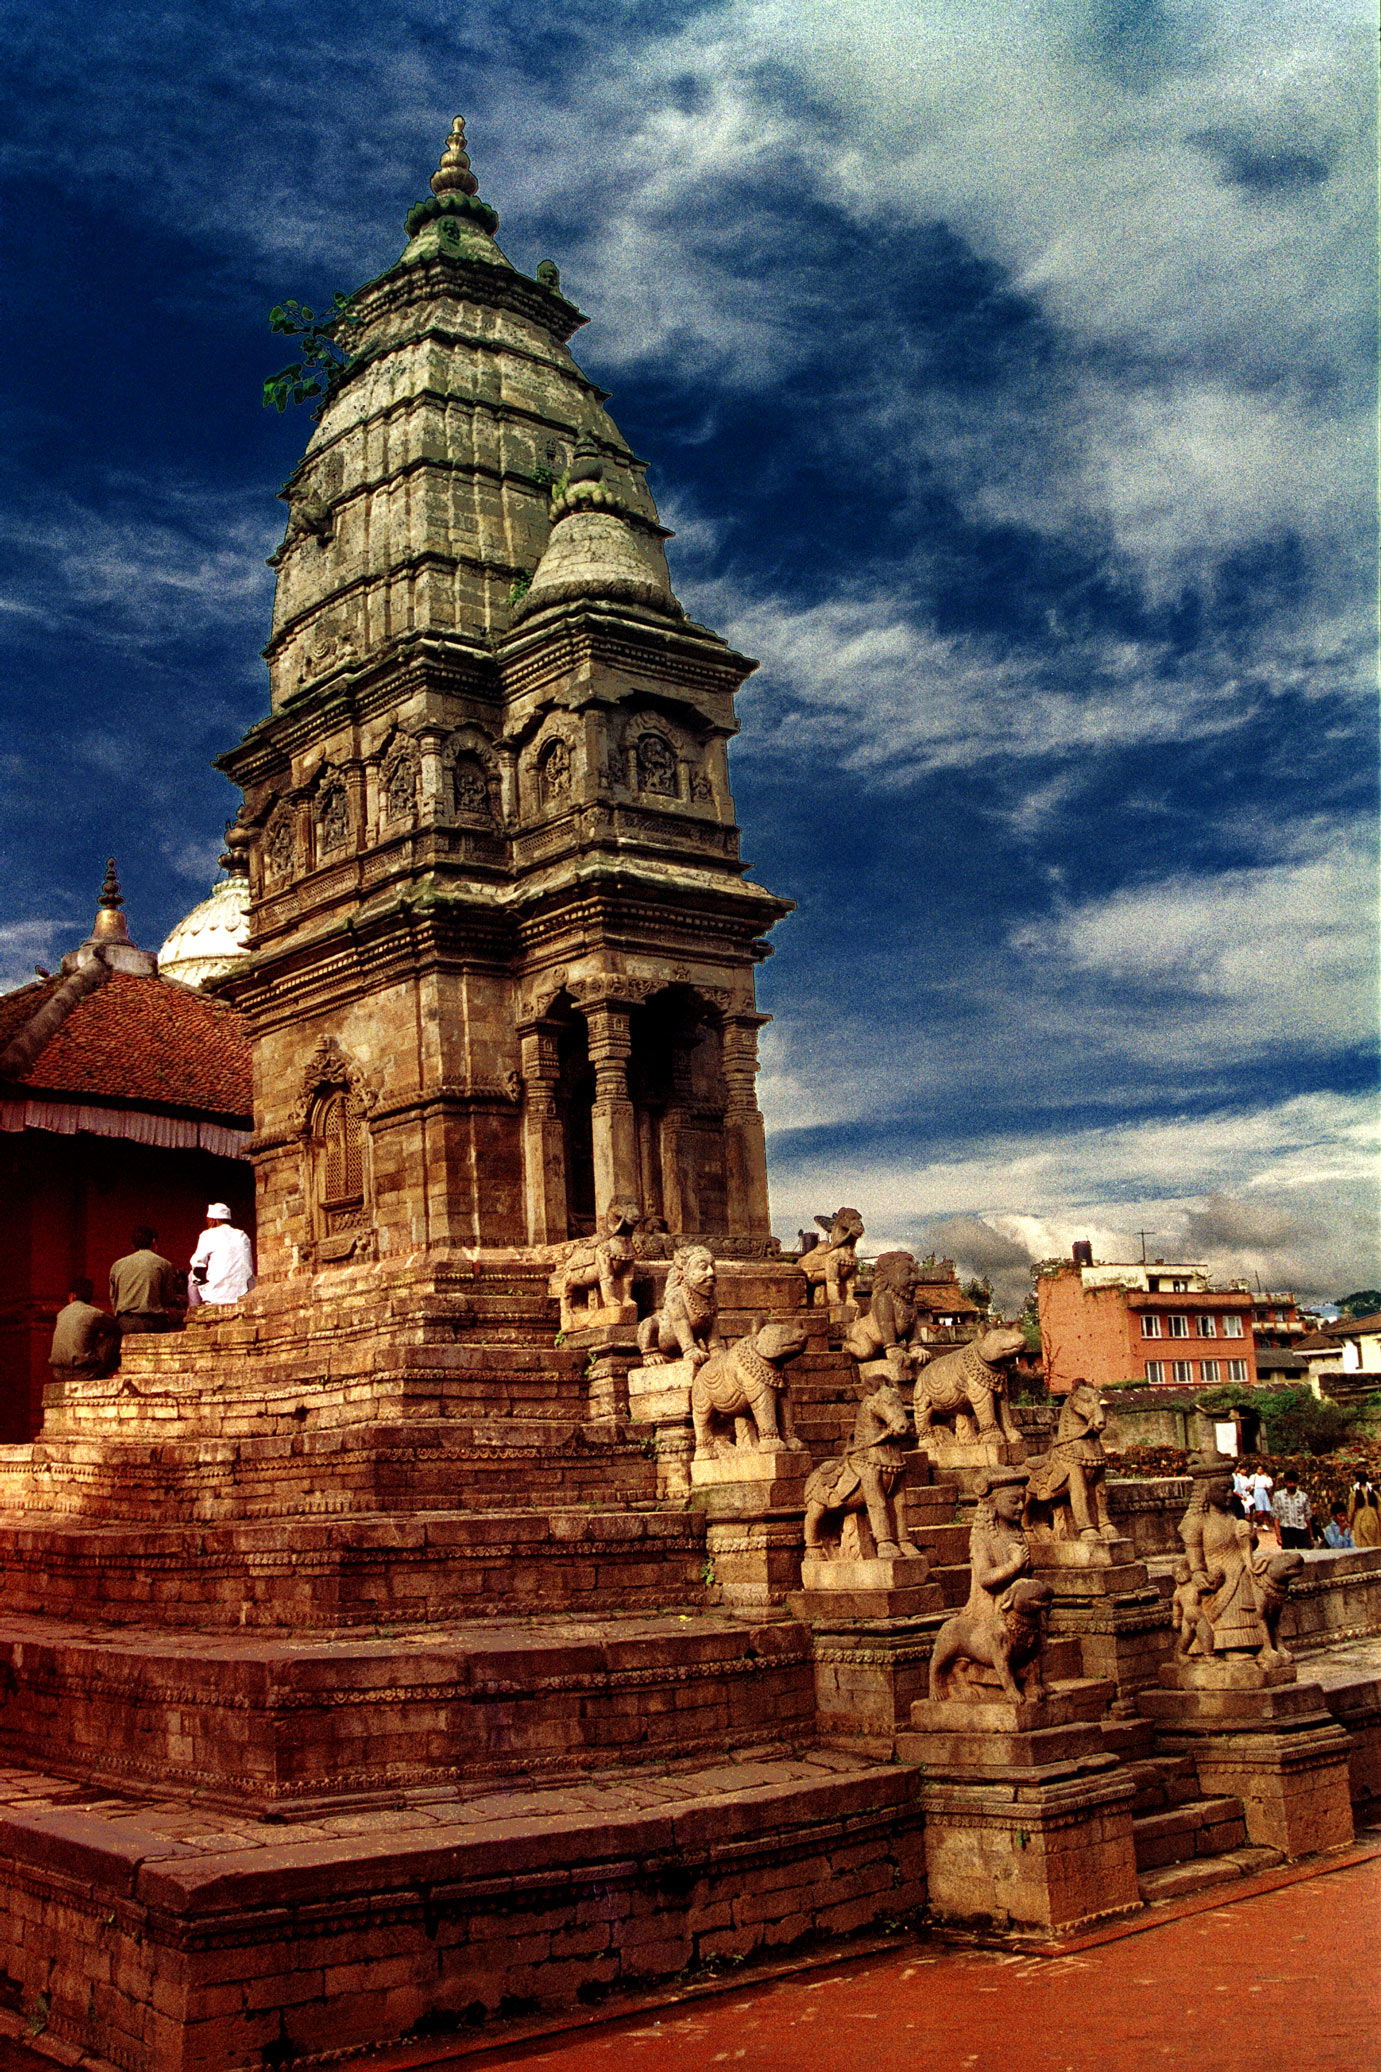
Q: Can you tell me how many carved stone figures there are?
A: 10